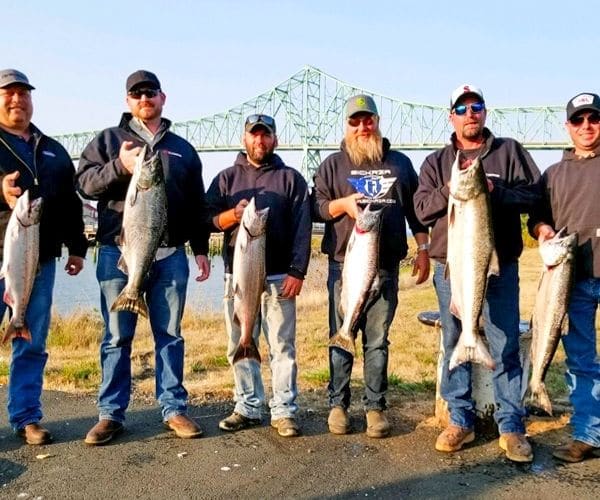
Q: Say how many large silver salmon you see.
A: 6